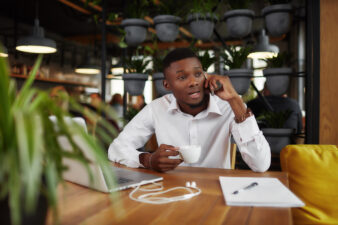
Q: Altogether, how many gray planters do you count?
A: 10